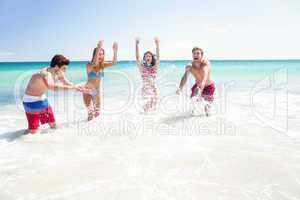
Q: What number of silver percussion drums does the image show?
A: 0